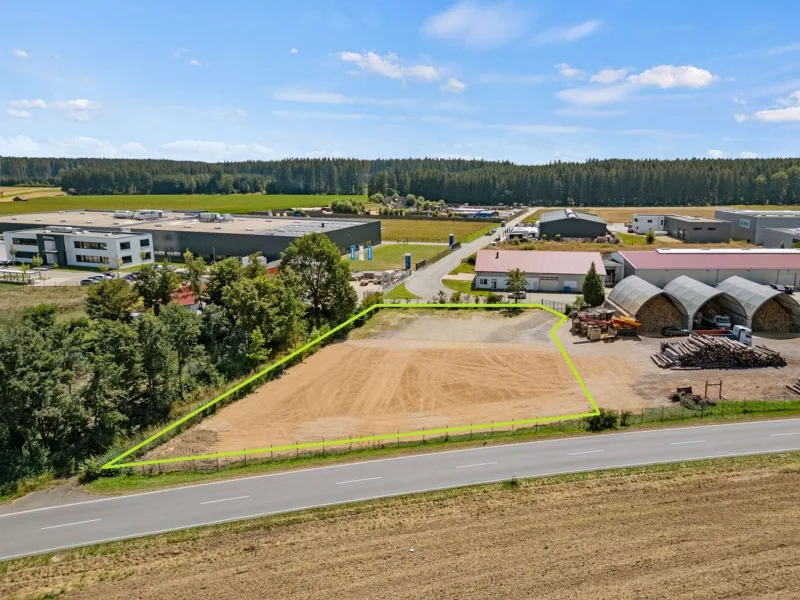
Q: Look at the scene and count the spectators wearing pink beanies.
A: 0